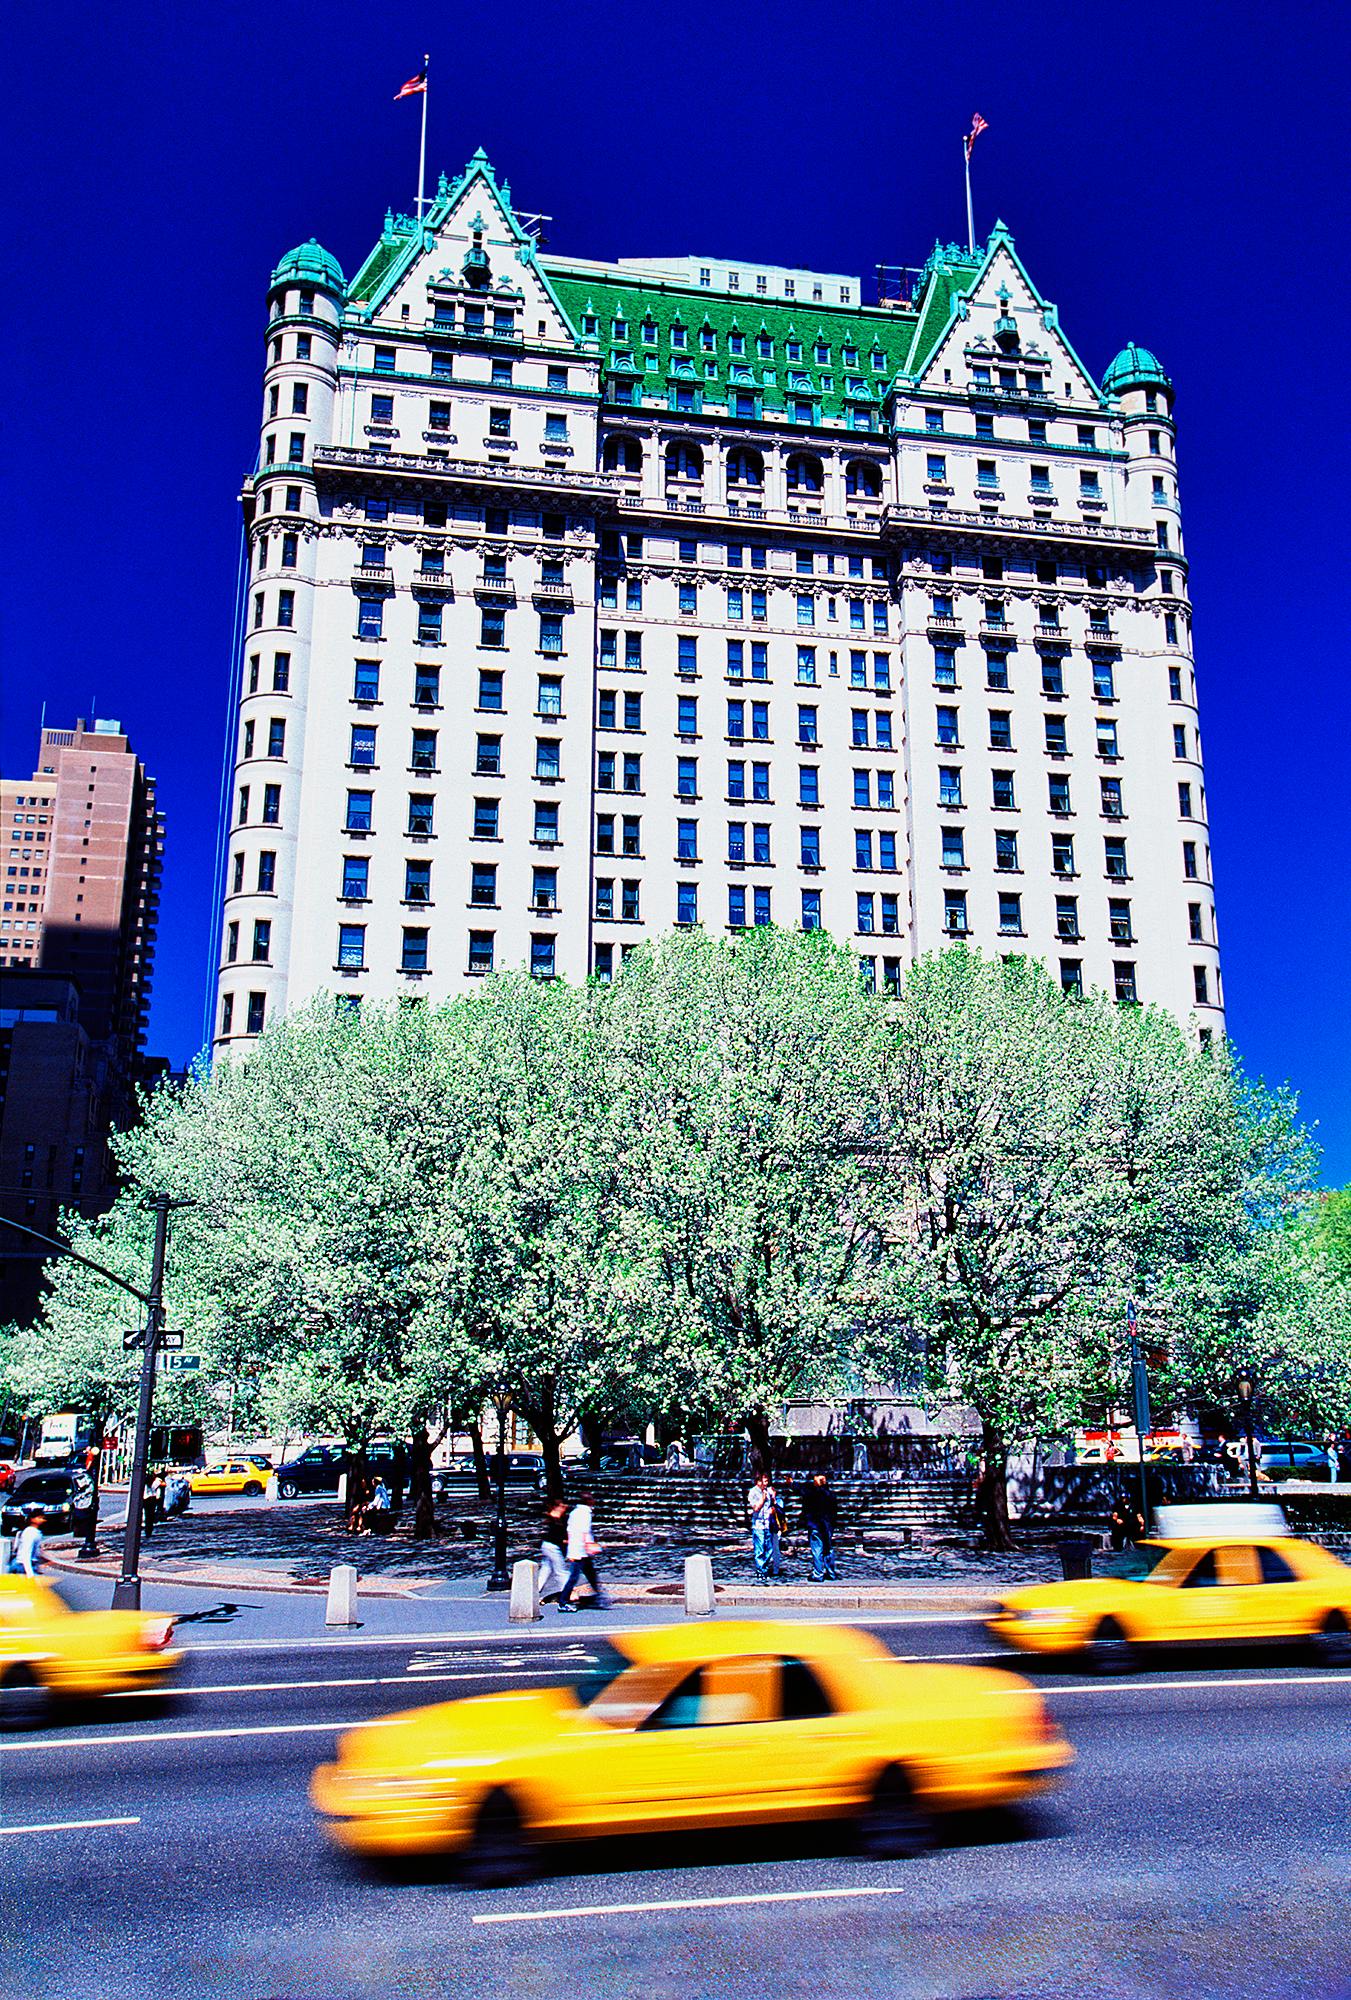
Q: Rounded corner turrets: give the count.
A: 2